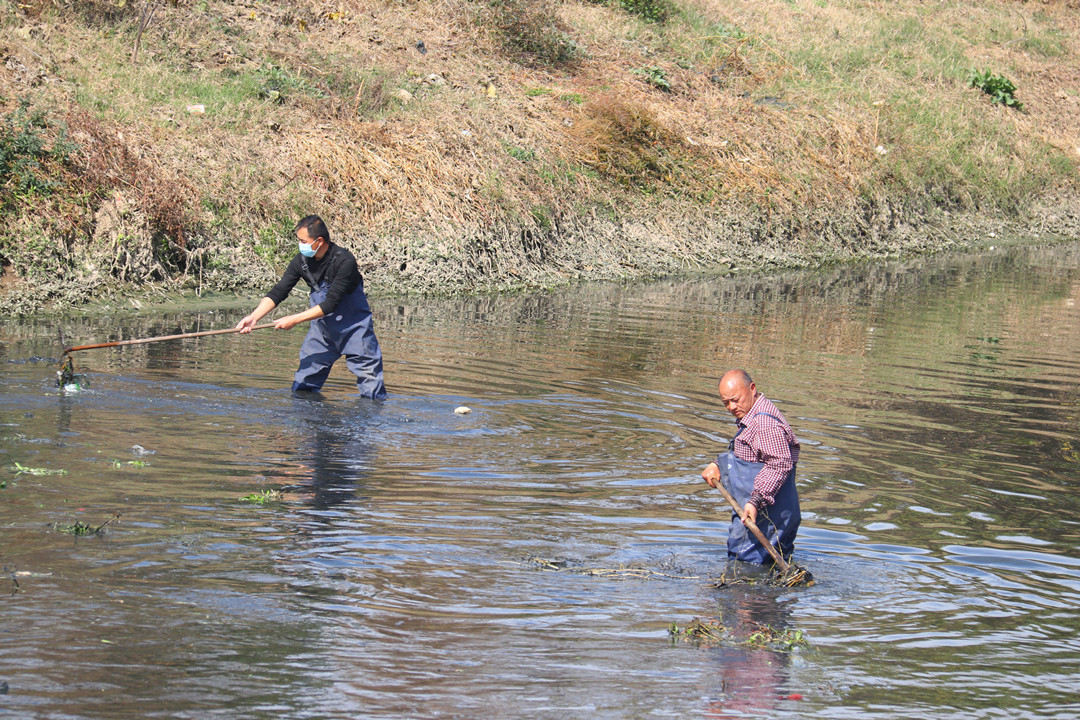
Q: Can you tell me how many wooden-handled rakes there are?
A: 2